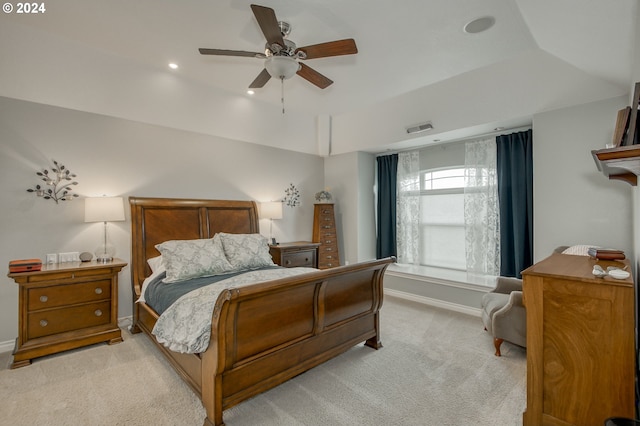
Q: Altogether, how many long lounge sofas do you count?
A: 0